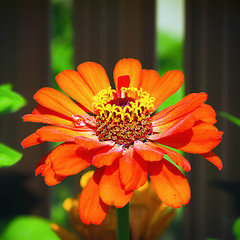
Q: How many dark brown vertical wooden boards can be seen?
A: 3